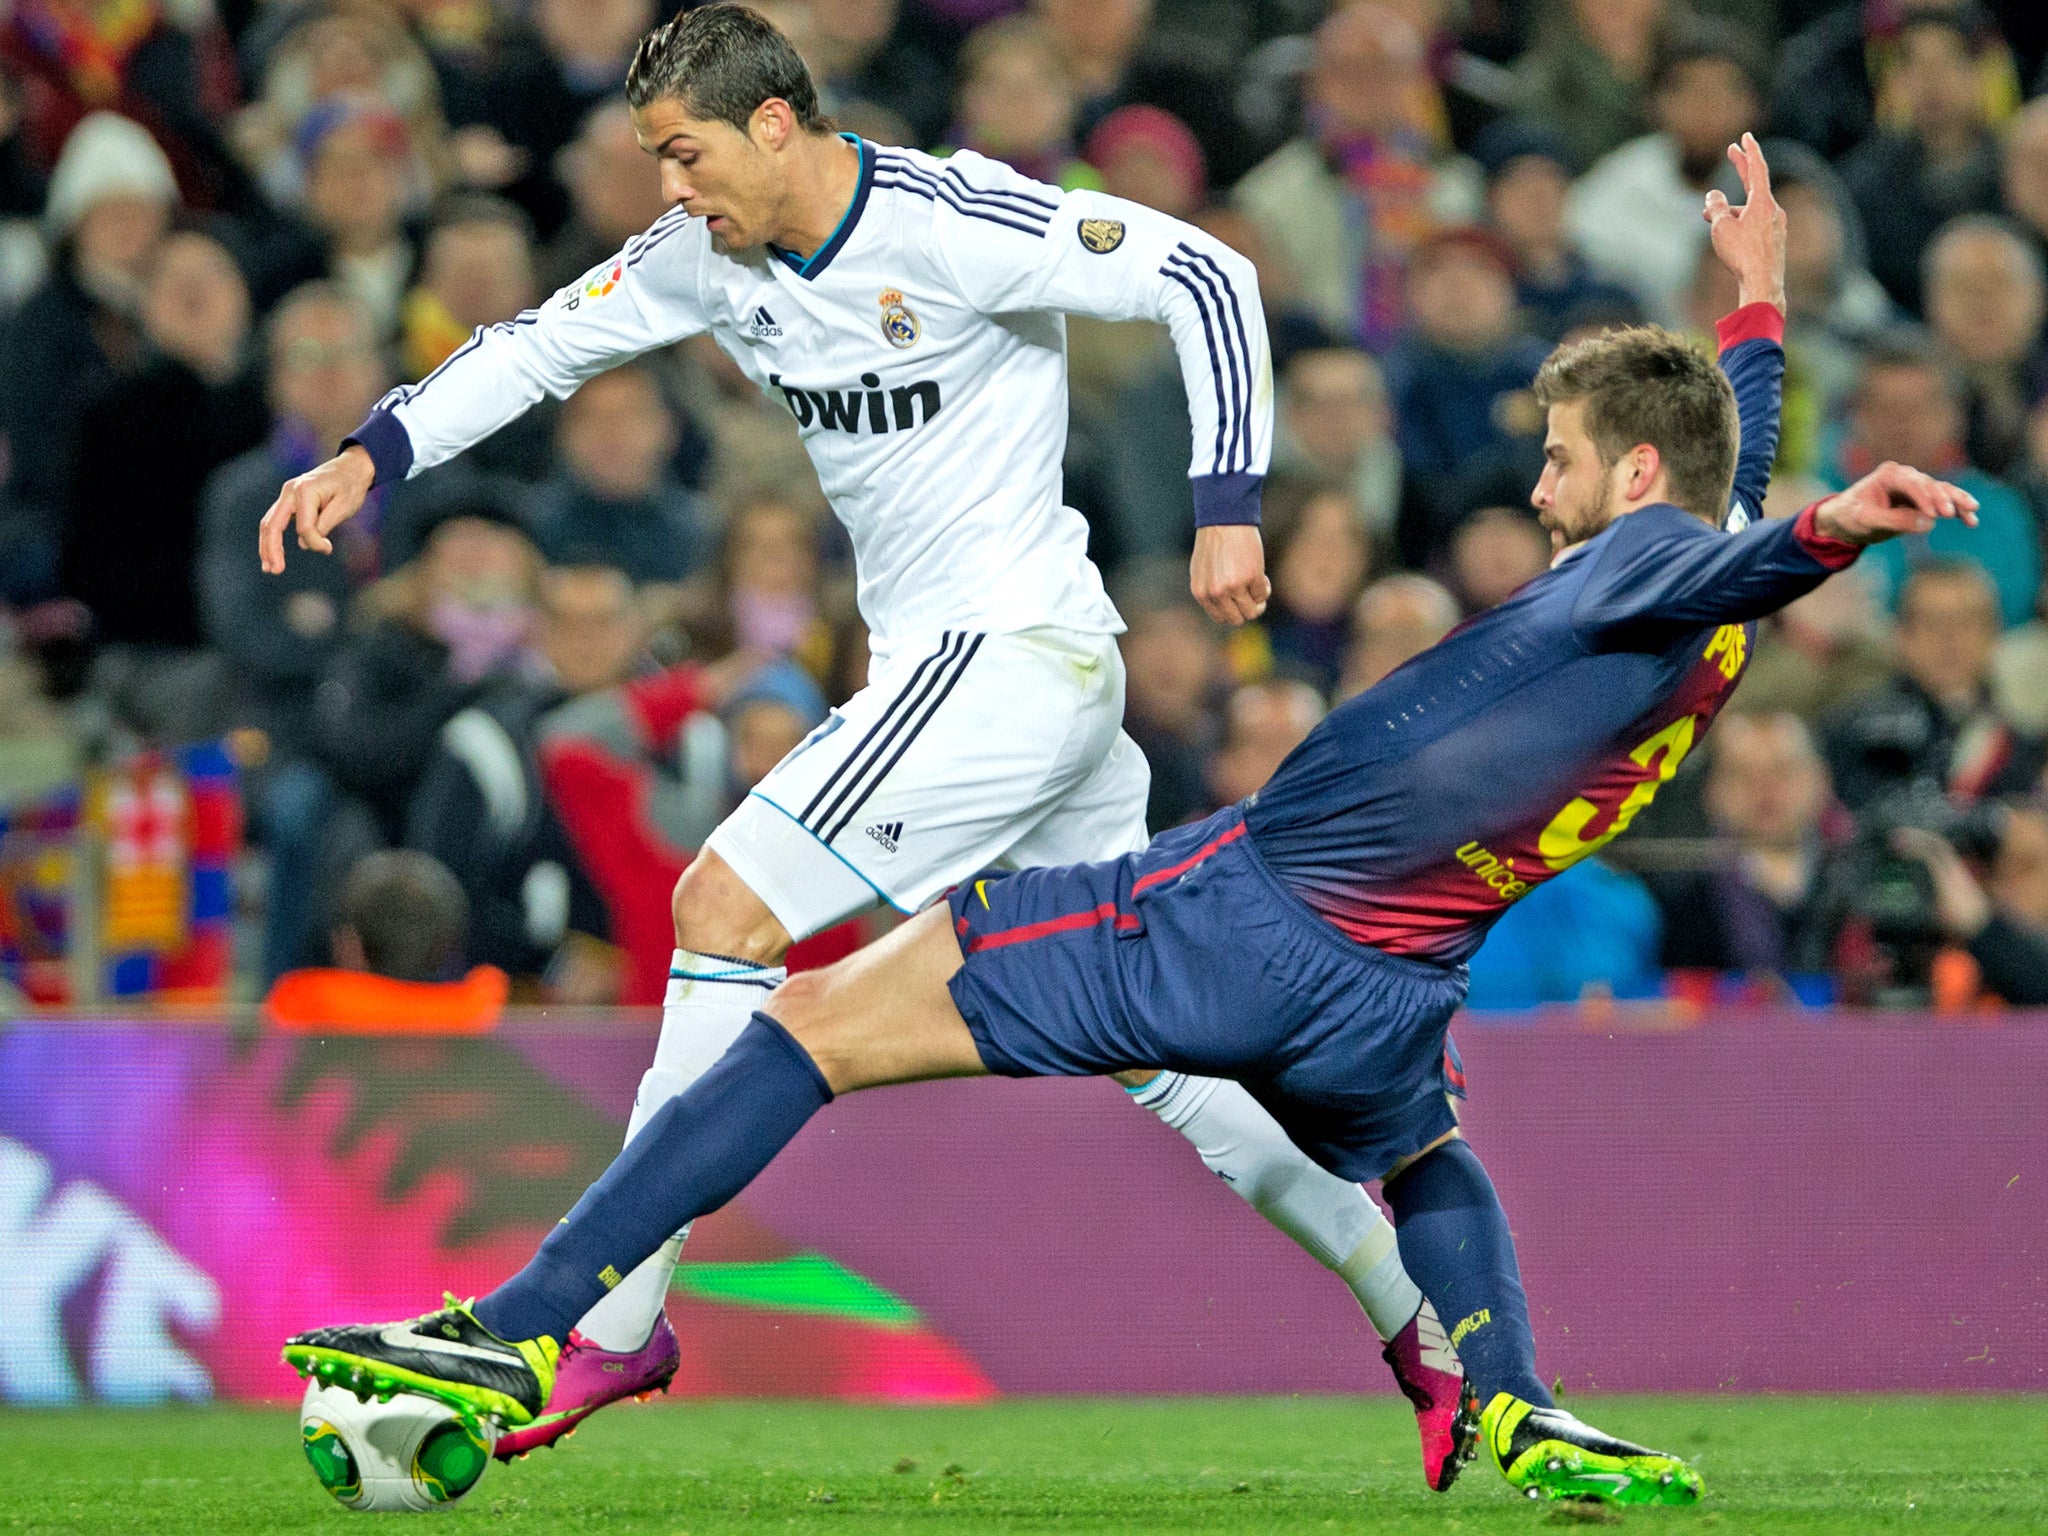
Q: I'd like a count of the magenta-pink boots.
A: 2